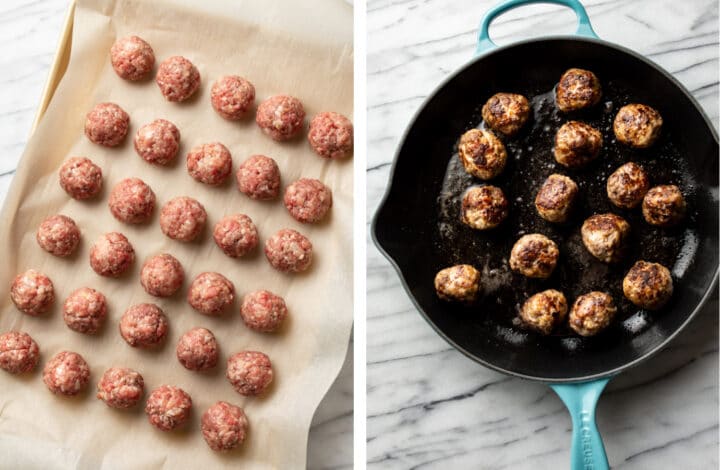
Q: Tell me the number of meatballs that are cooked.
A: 15